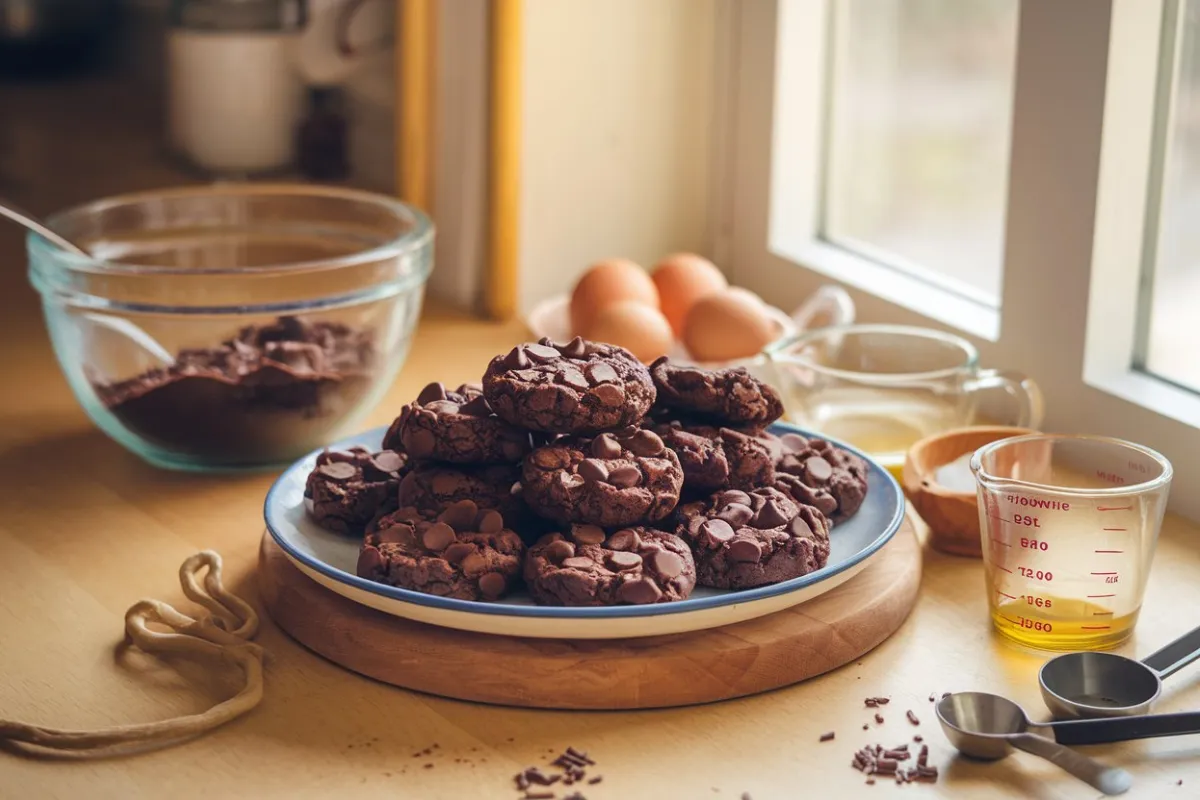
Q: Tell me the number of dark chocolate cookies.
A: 11